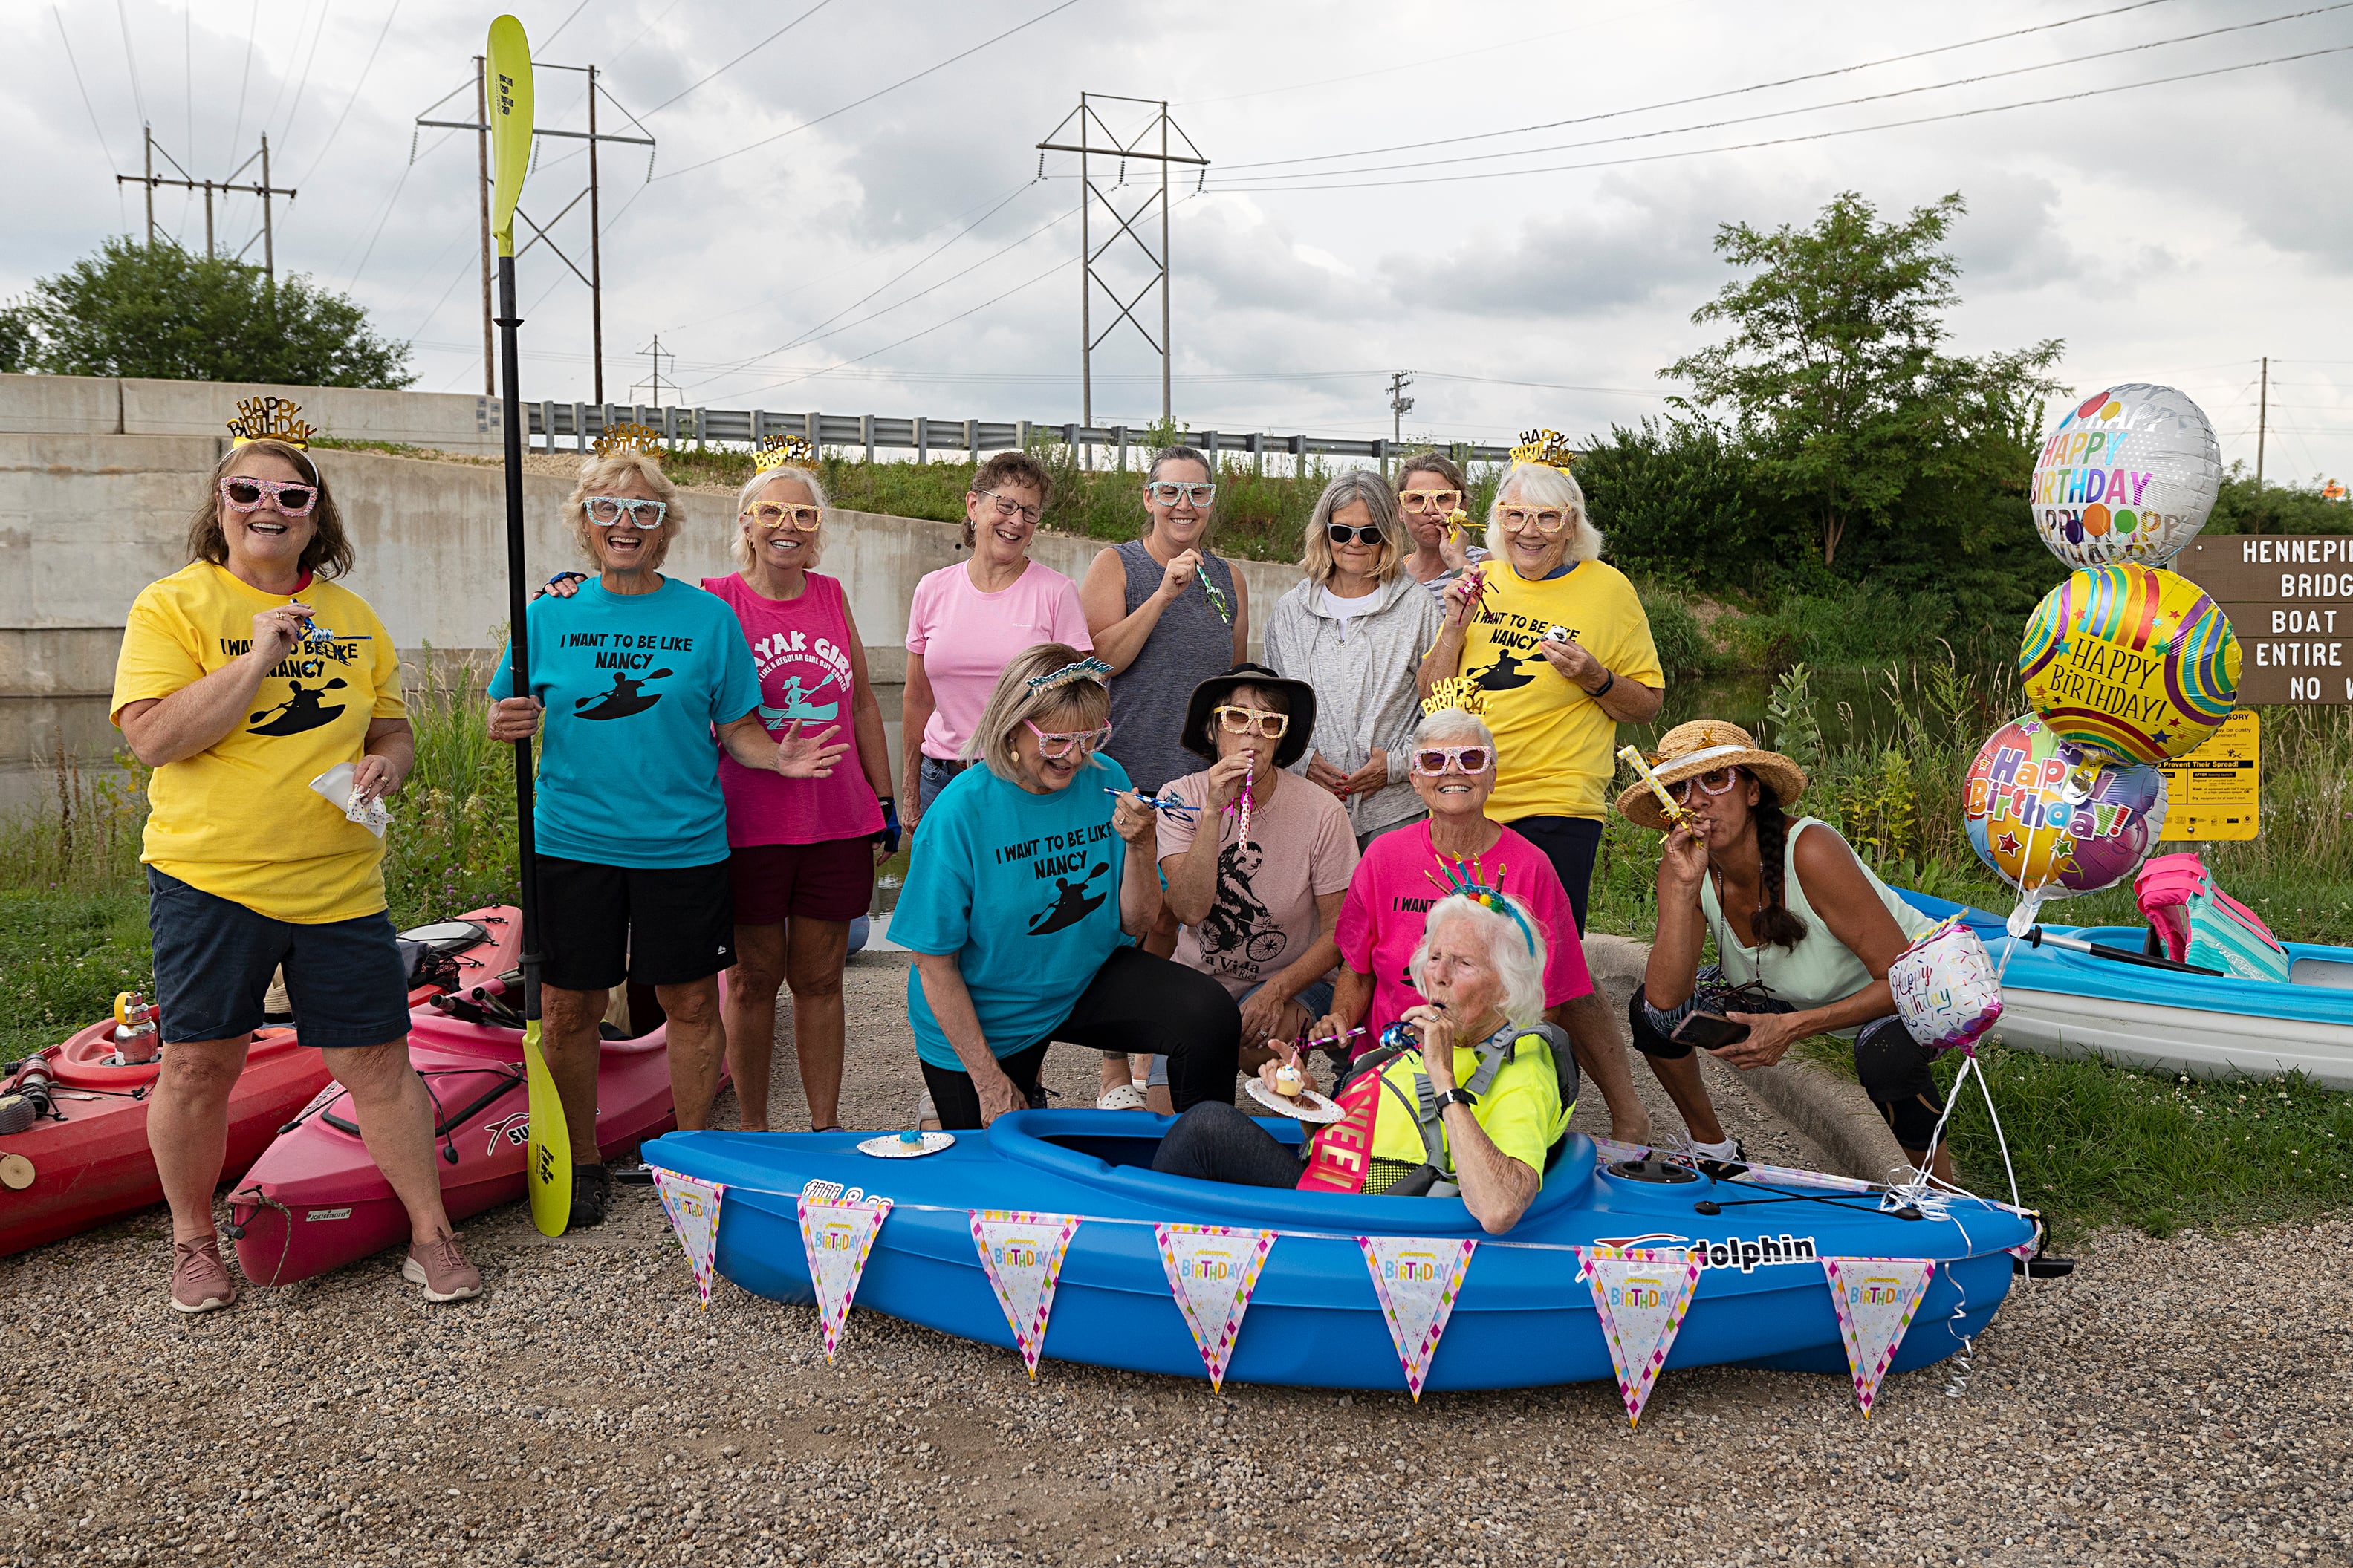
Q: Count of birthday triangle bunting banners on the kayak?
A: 7